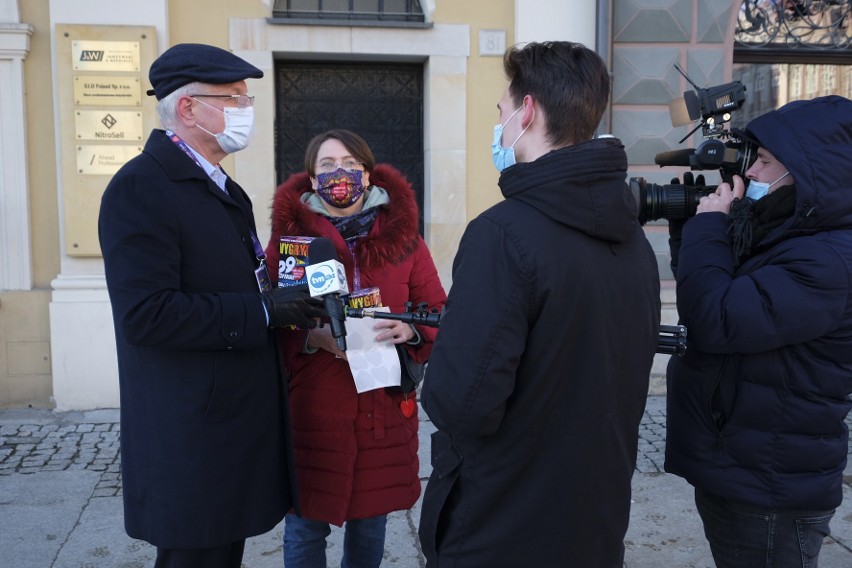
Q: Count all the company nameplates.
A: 4